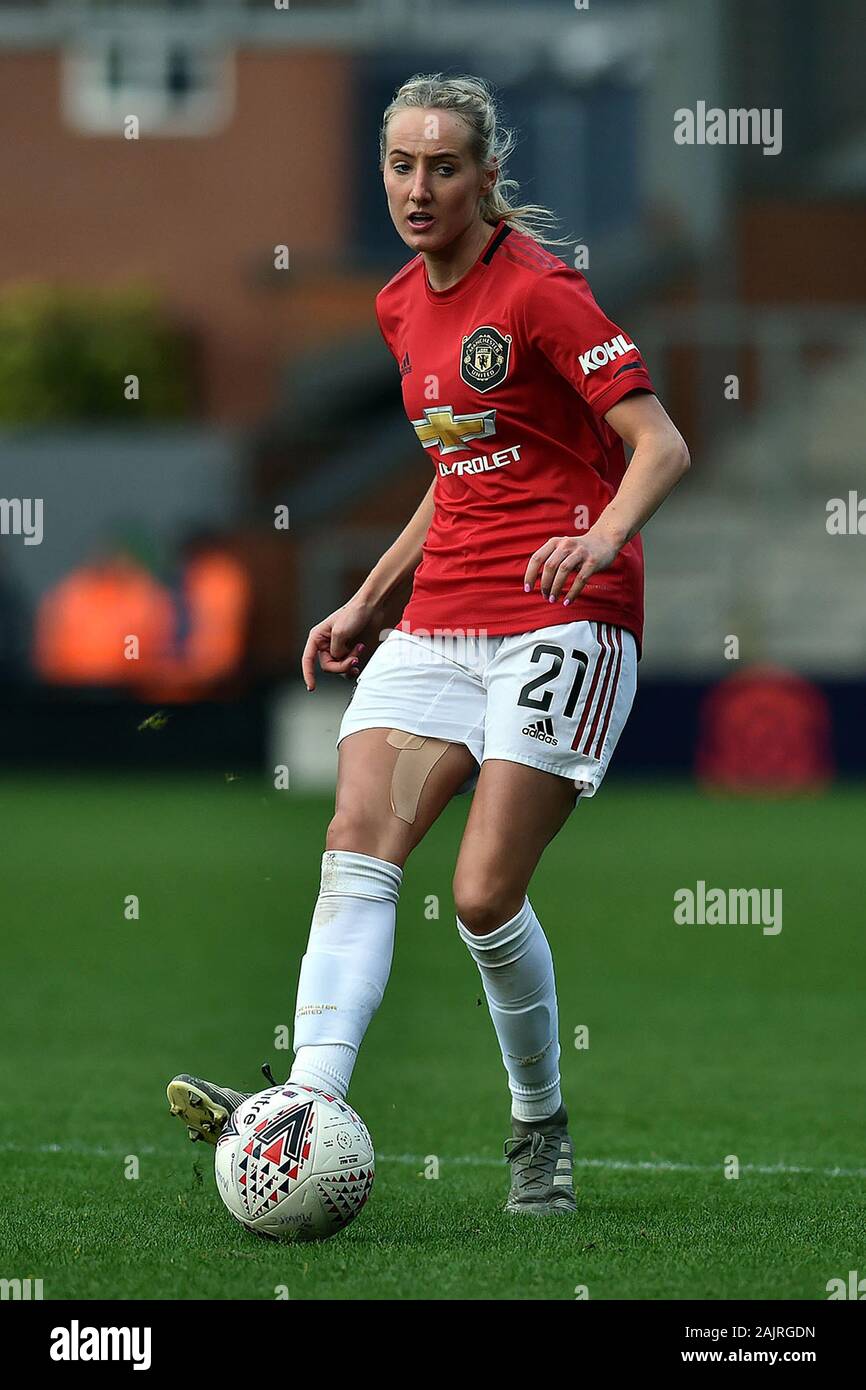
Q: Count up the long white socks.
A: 2